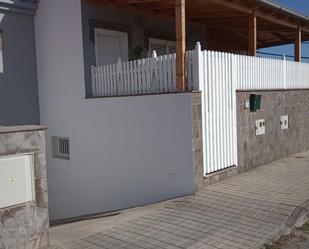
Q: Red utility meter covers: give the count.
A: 0